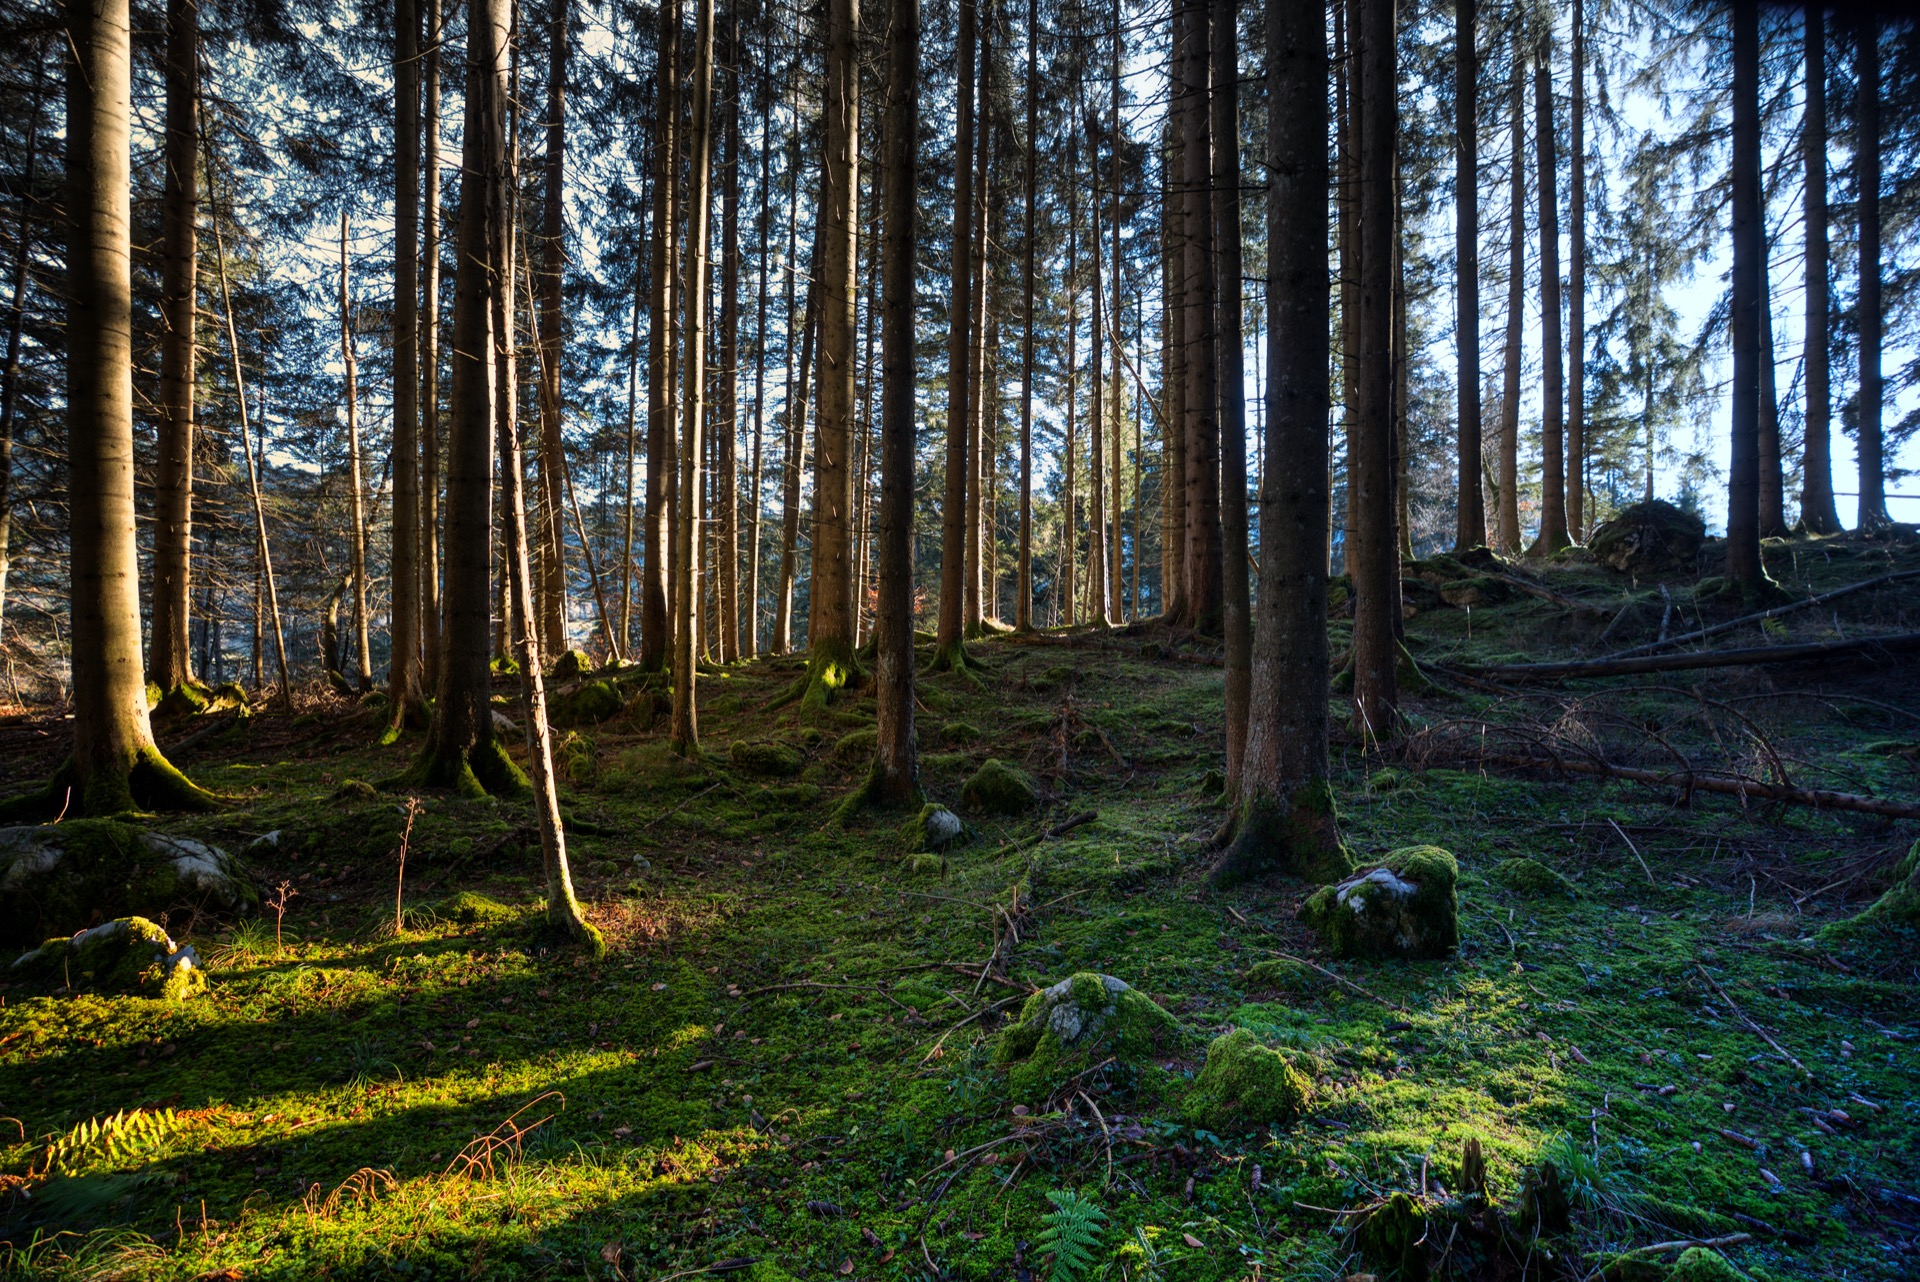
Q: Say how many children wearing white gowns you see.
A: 0